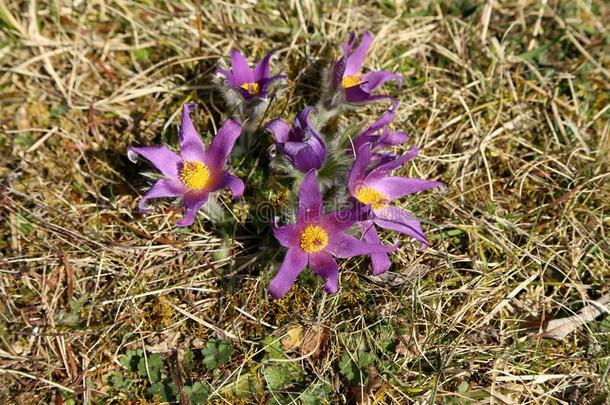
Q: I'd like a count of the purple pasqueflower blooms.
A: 7